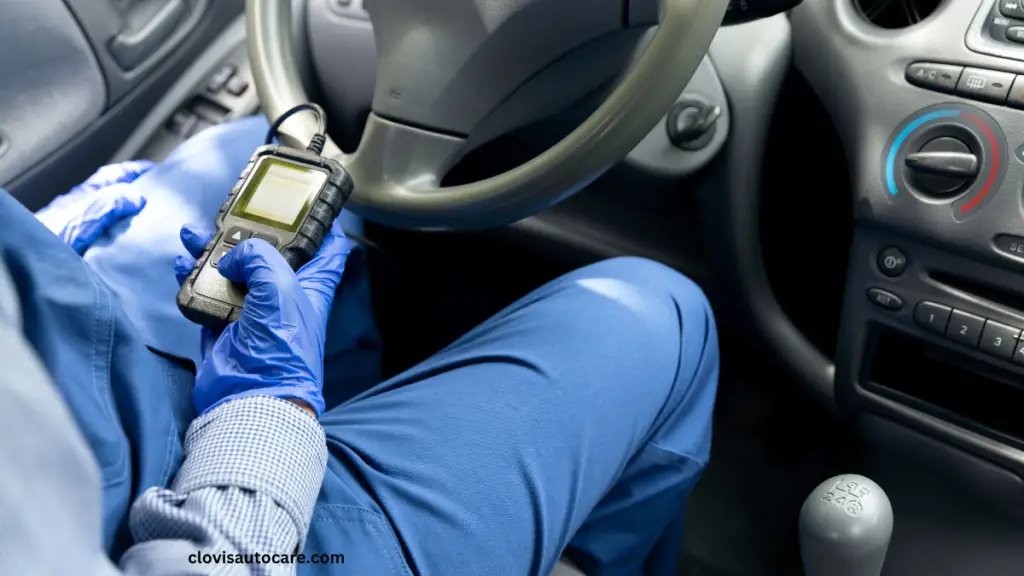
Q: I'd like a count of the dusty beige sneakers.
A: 0